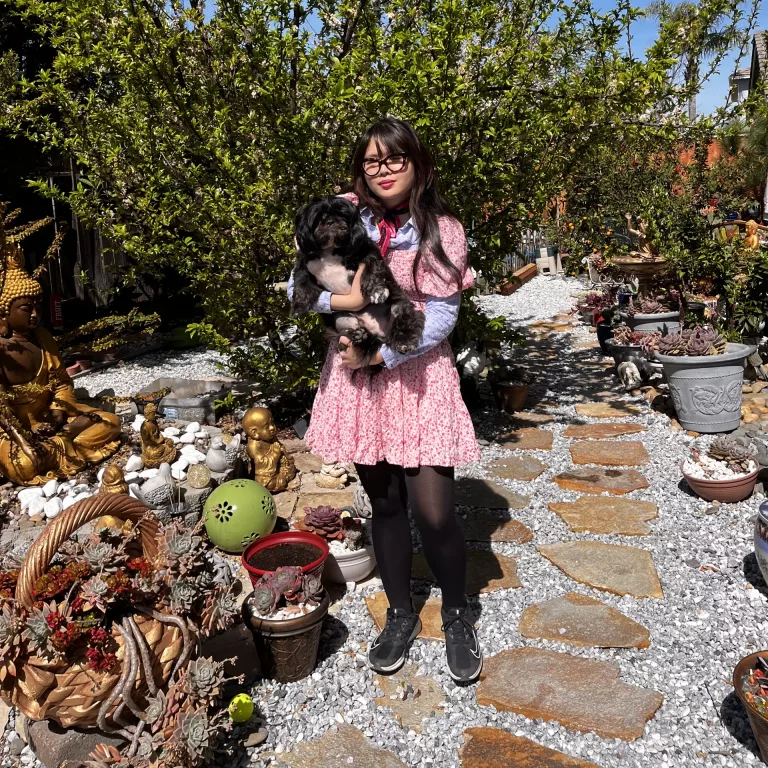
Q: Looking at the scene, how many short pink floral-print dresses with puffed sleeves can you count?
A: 1